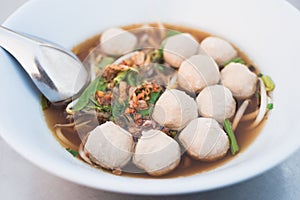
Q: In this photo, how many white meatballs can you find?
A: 10